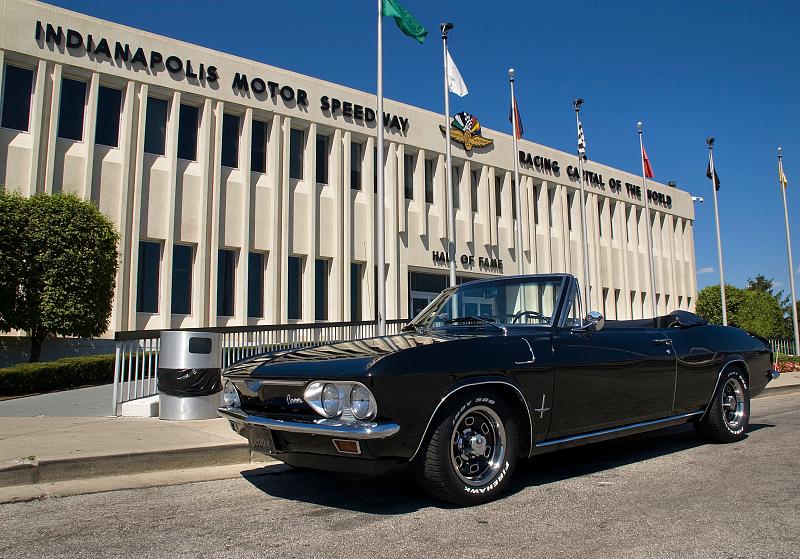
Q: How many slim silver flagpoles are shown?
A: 7